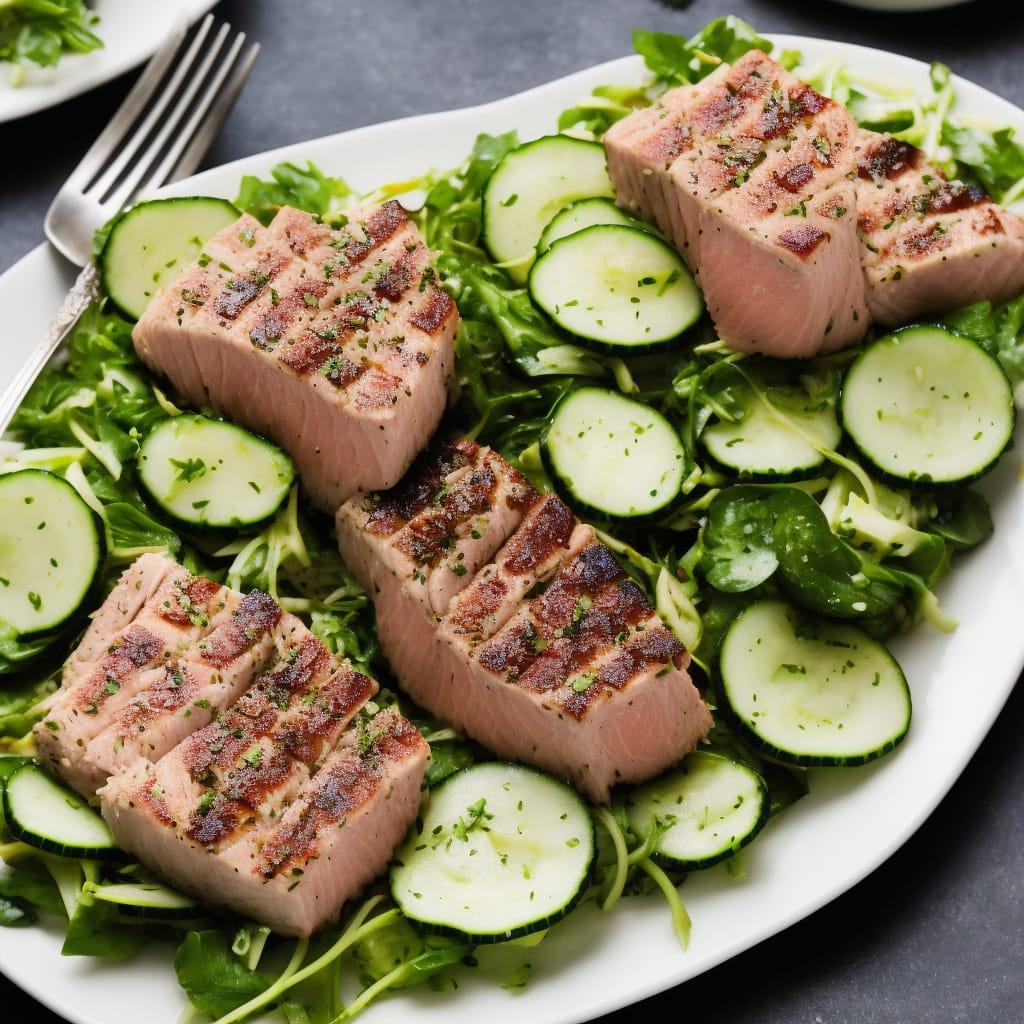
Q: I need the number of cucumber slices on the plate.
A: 13